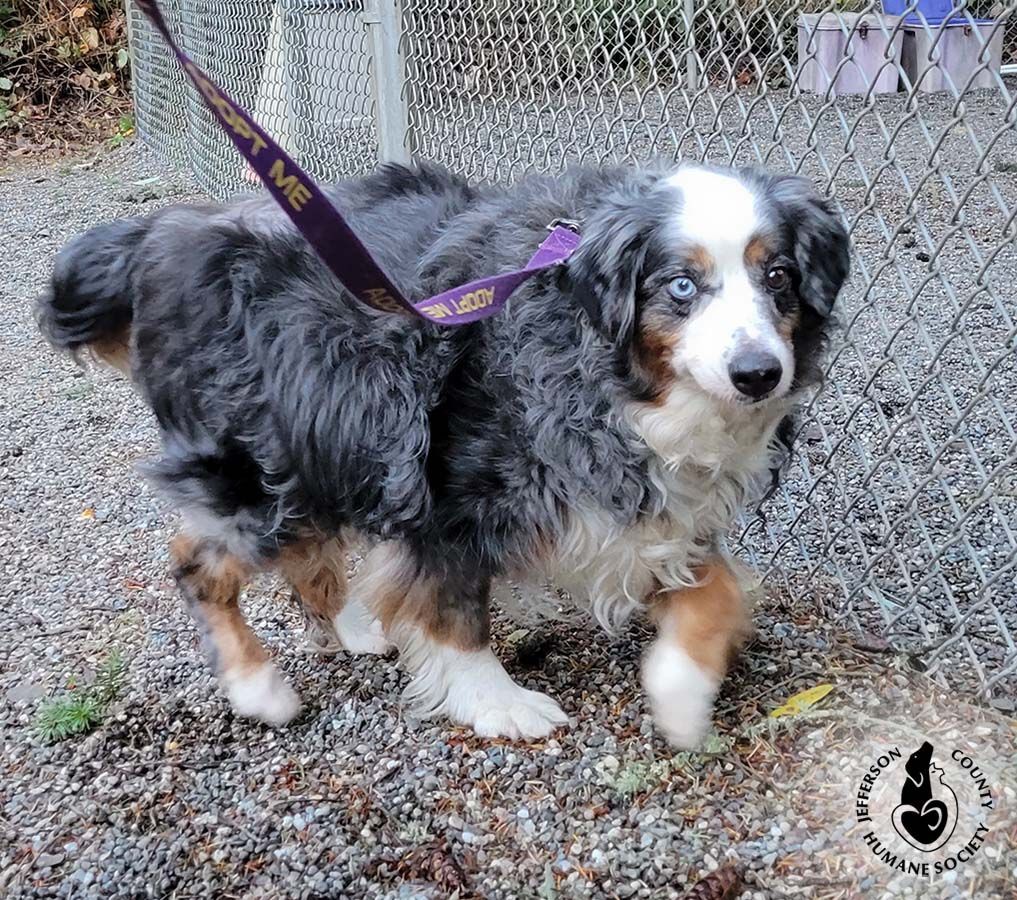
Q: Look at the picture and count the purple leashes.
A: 1